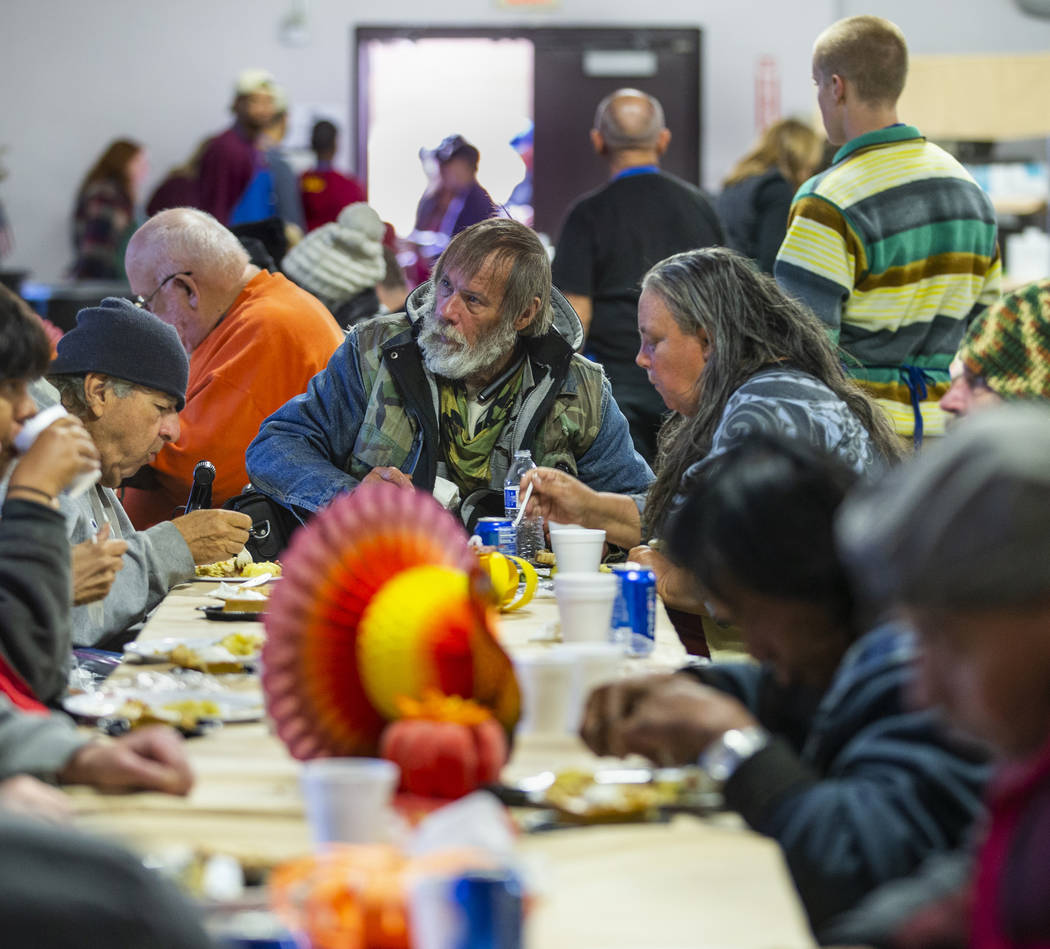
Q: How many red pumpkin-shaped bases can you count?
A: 1